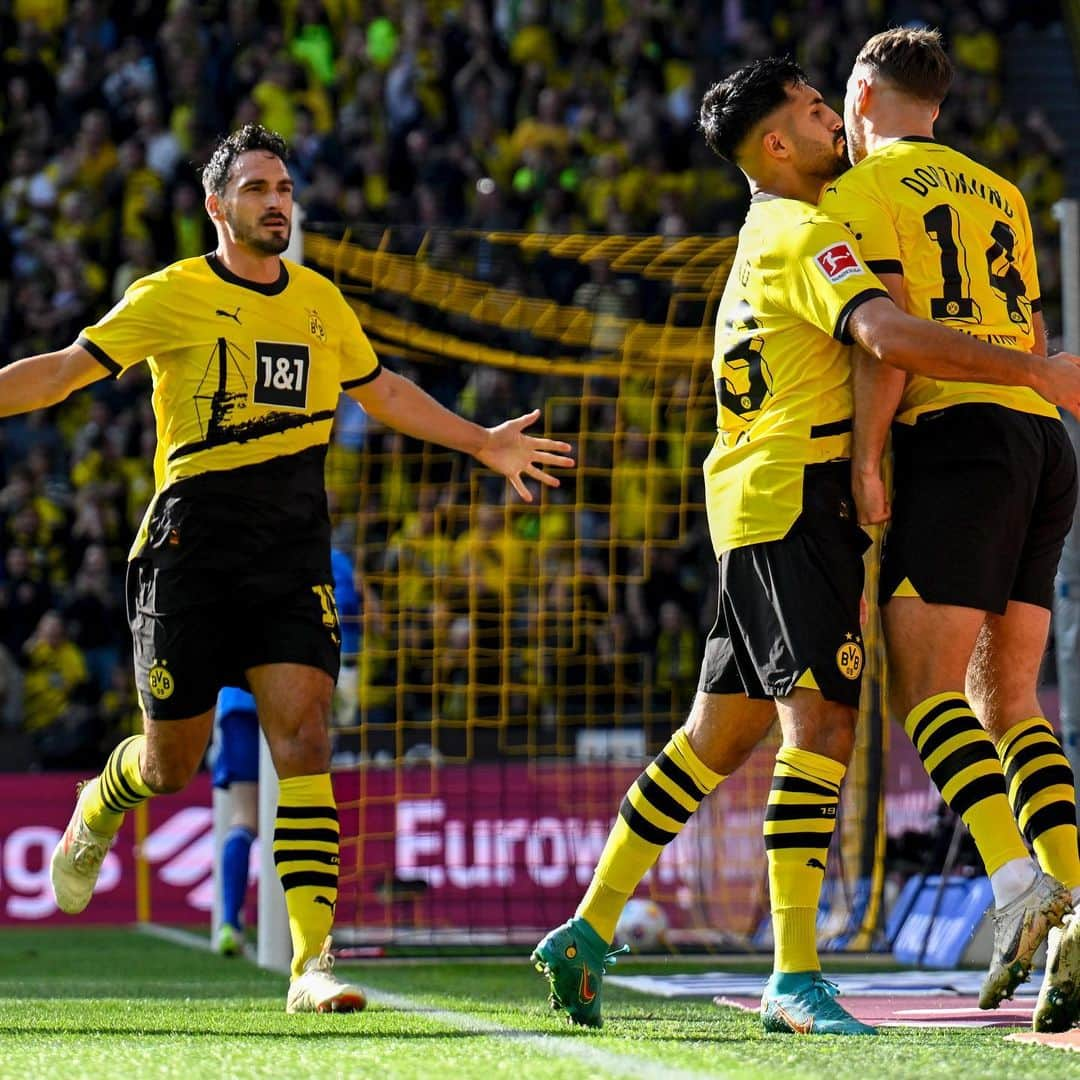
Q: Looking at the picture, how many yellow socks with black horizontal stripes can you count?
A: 6